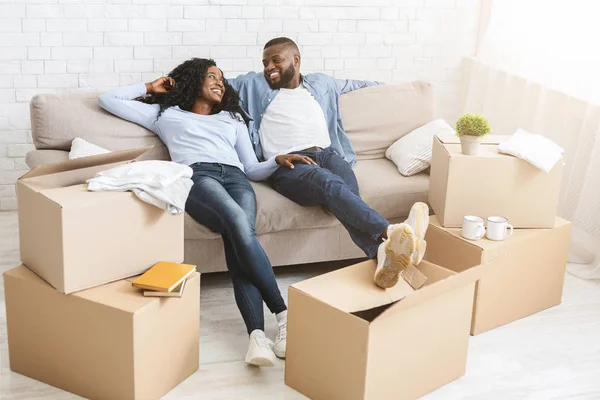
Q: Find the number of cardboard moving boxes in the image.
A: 5